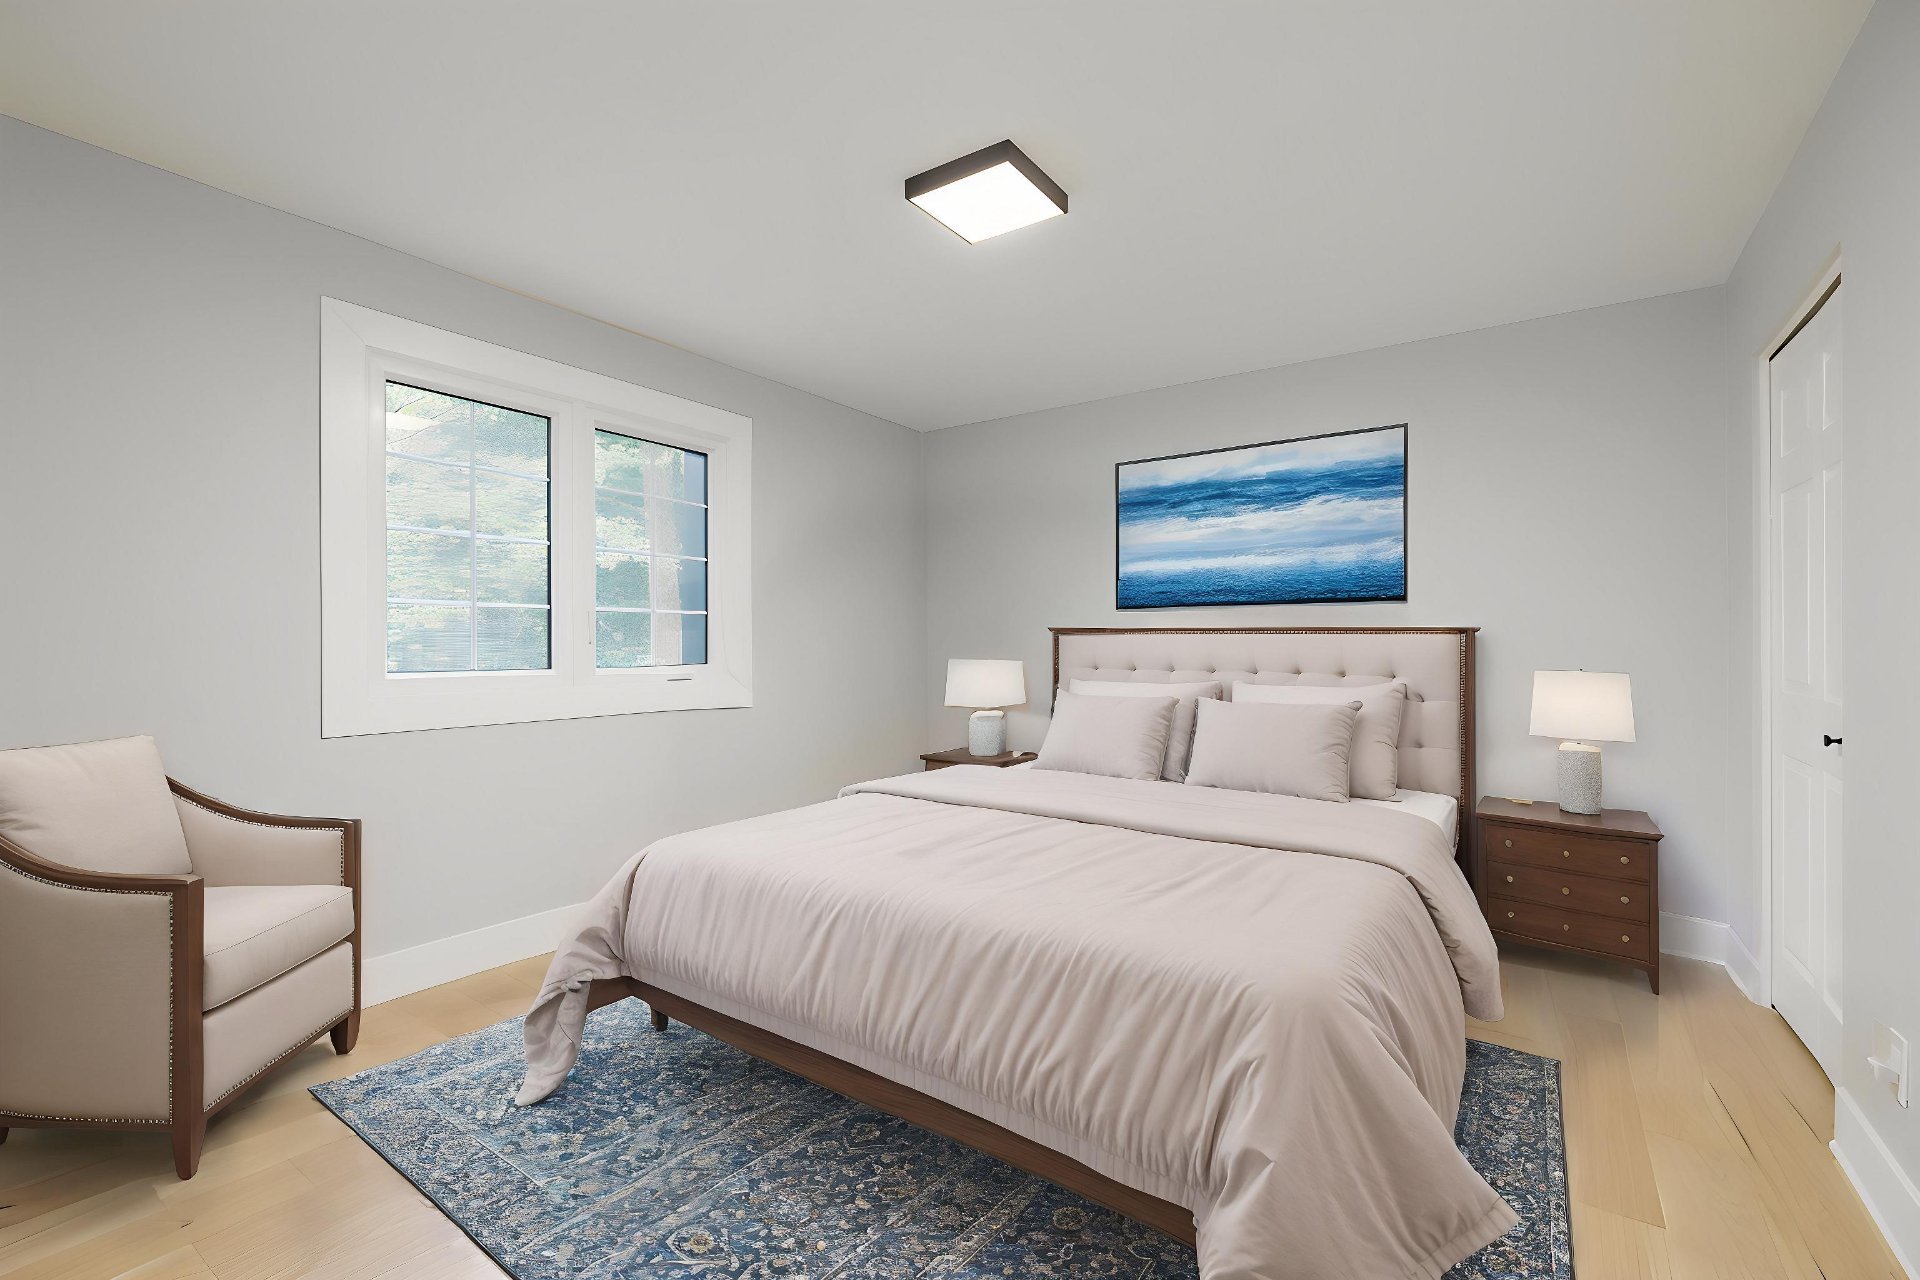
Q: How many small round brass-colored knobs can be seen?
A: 9